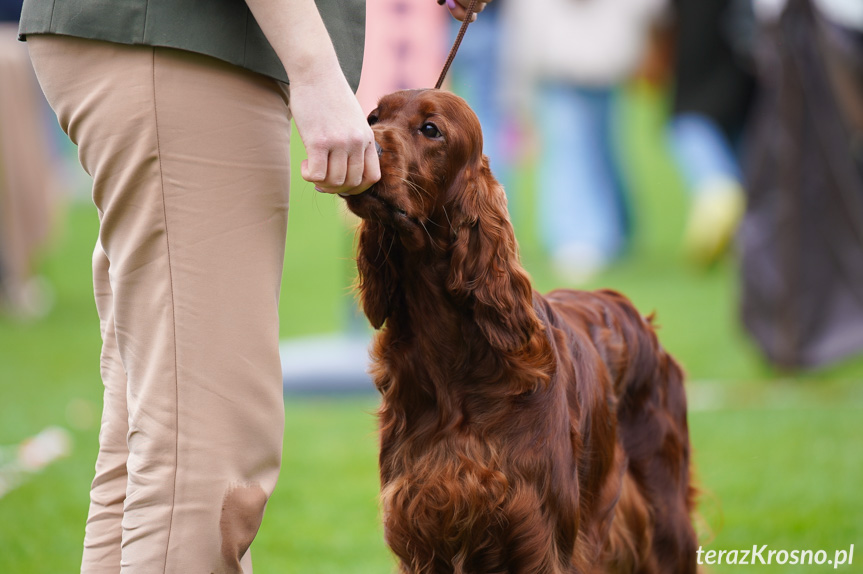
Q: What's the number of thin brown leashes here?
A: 1